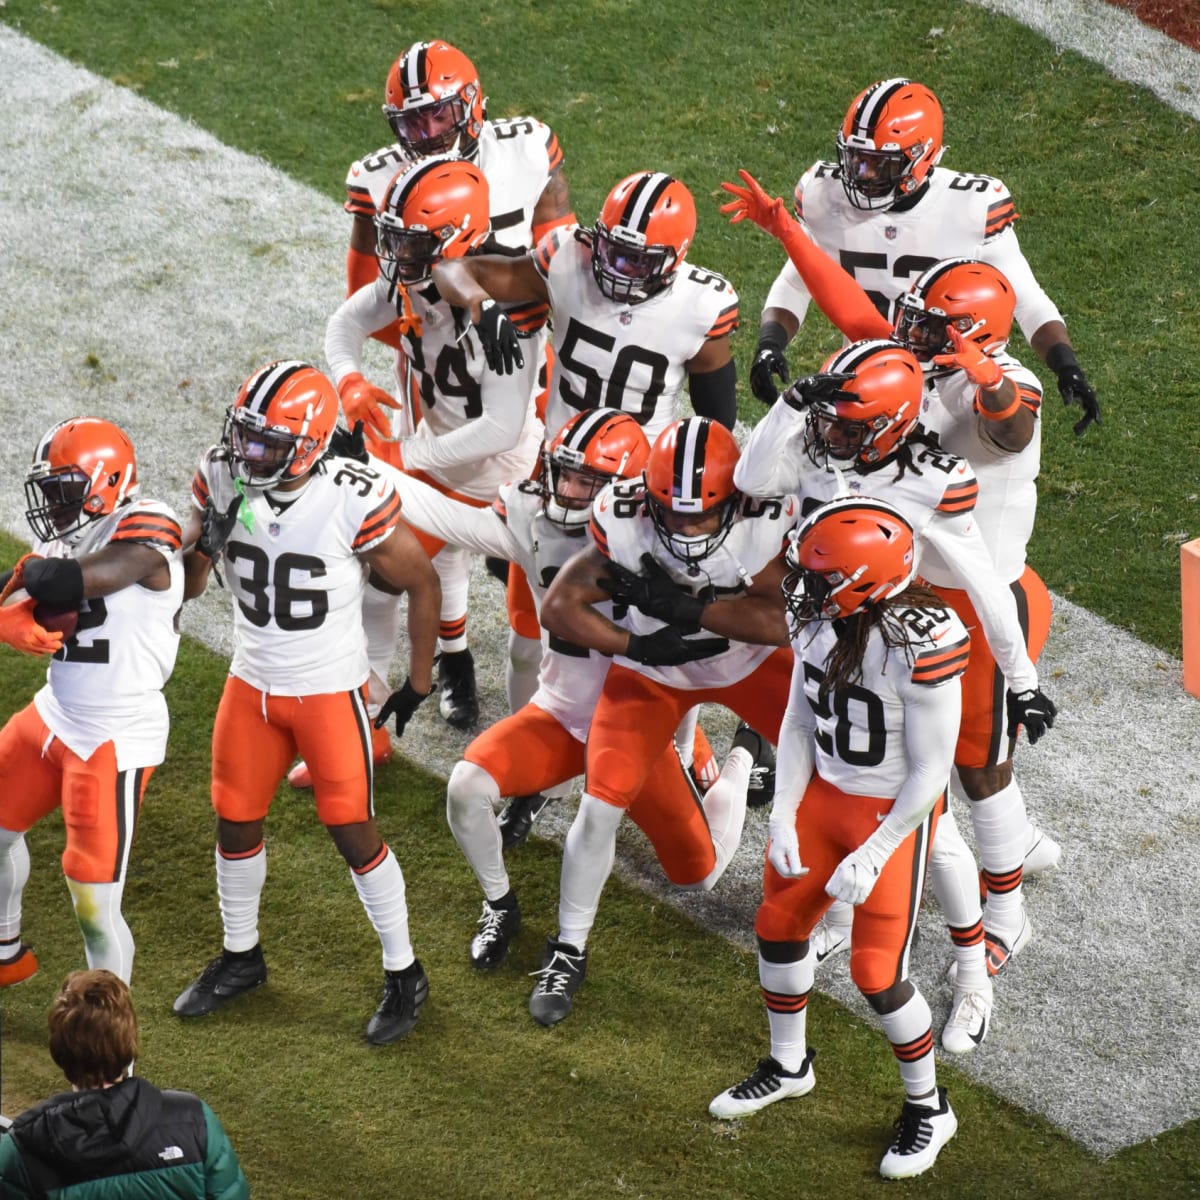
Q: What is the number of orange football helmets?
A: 11